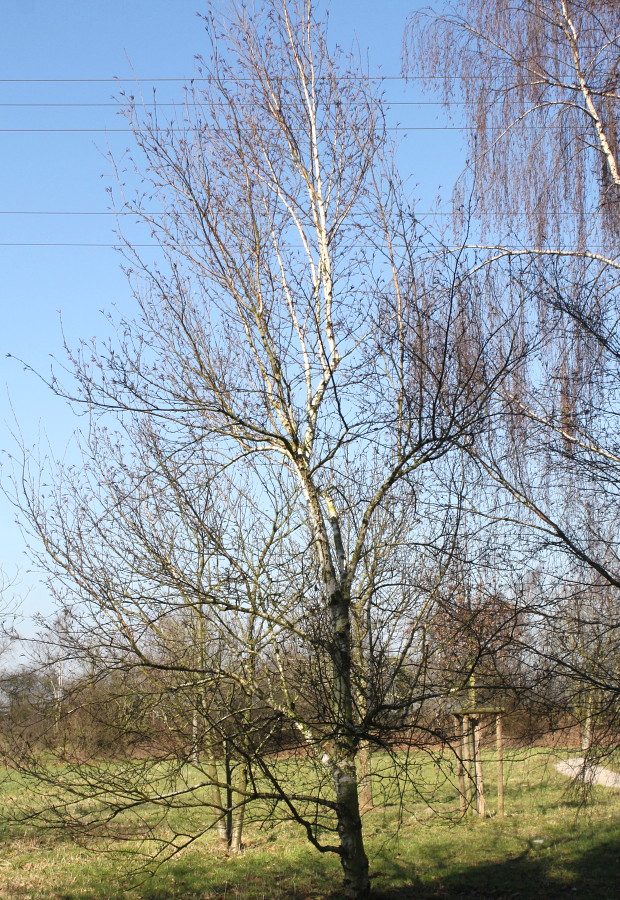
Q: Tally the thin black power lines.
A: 5